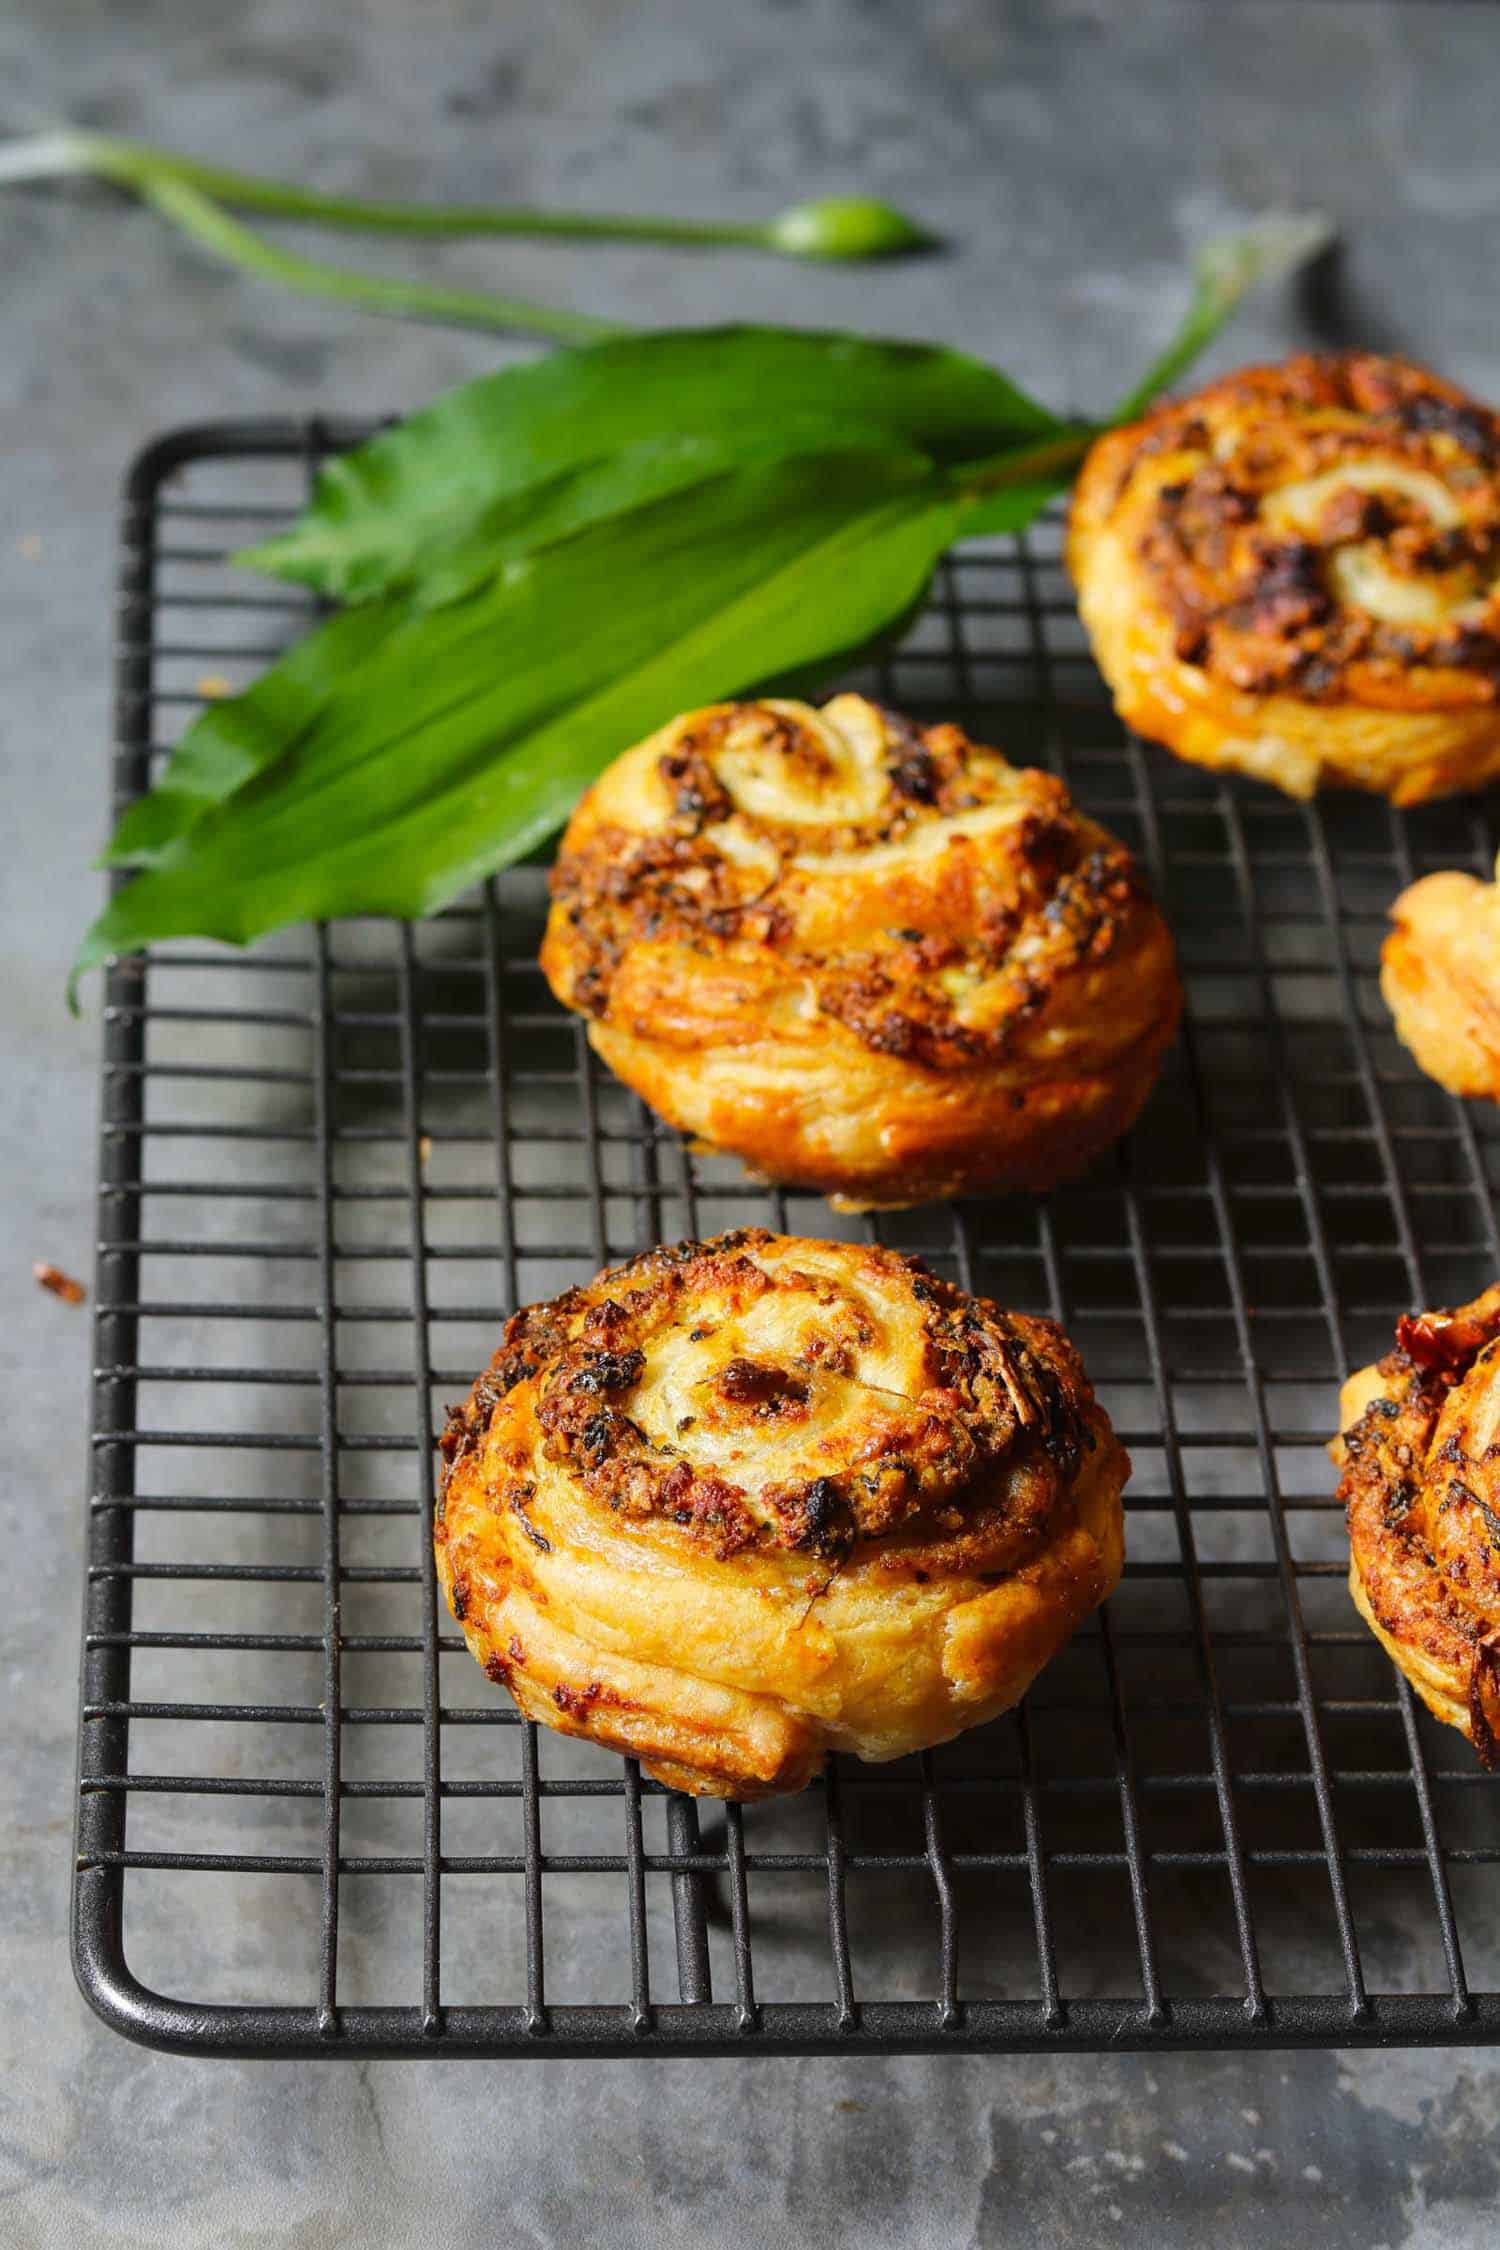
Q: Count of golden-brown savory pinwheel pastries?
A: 5